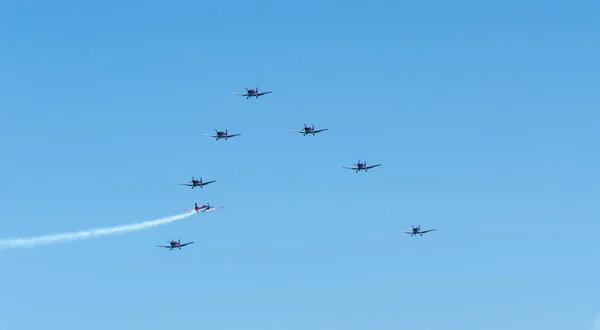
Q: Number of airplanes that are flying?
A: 8